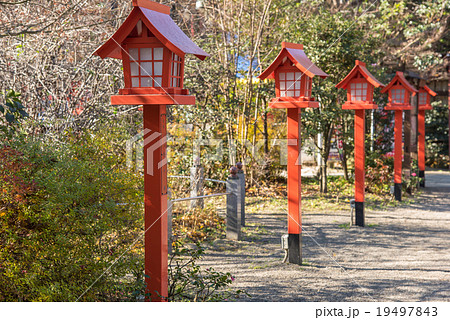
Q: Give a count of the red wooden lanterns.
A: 5